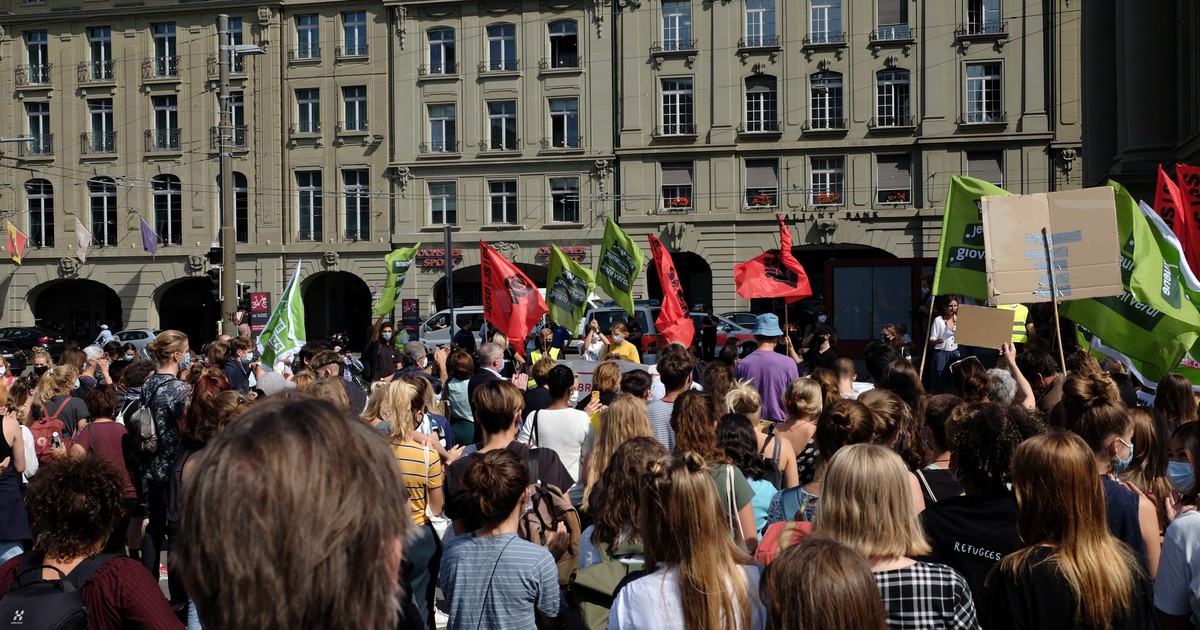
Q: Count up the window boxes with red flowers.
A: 4